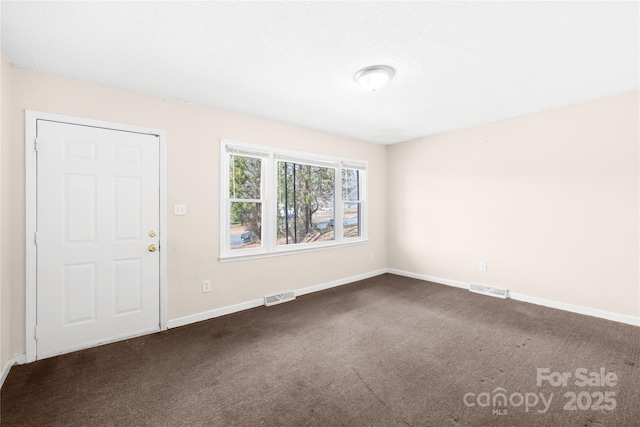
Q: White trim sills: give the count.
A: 1